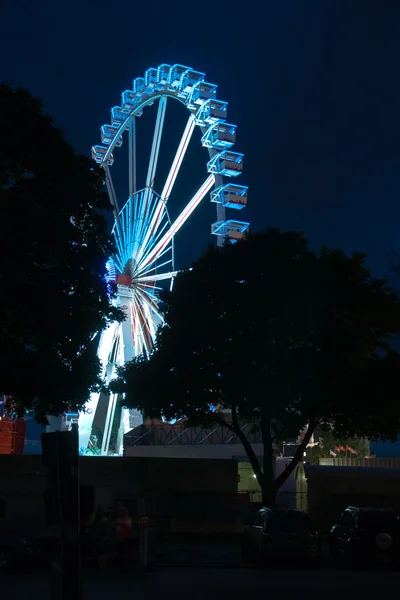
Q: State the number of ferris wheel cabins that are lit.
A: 15